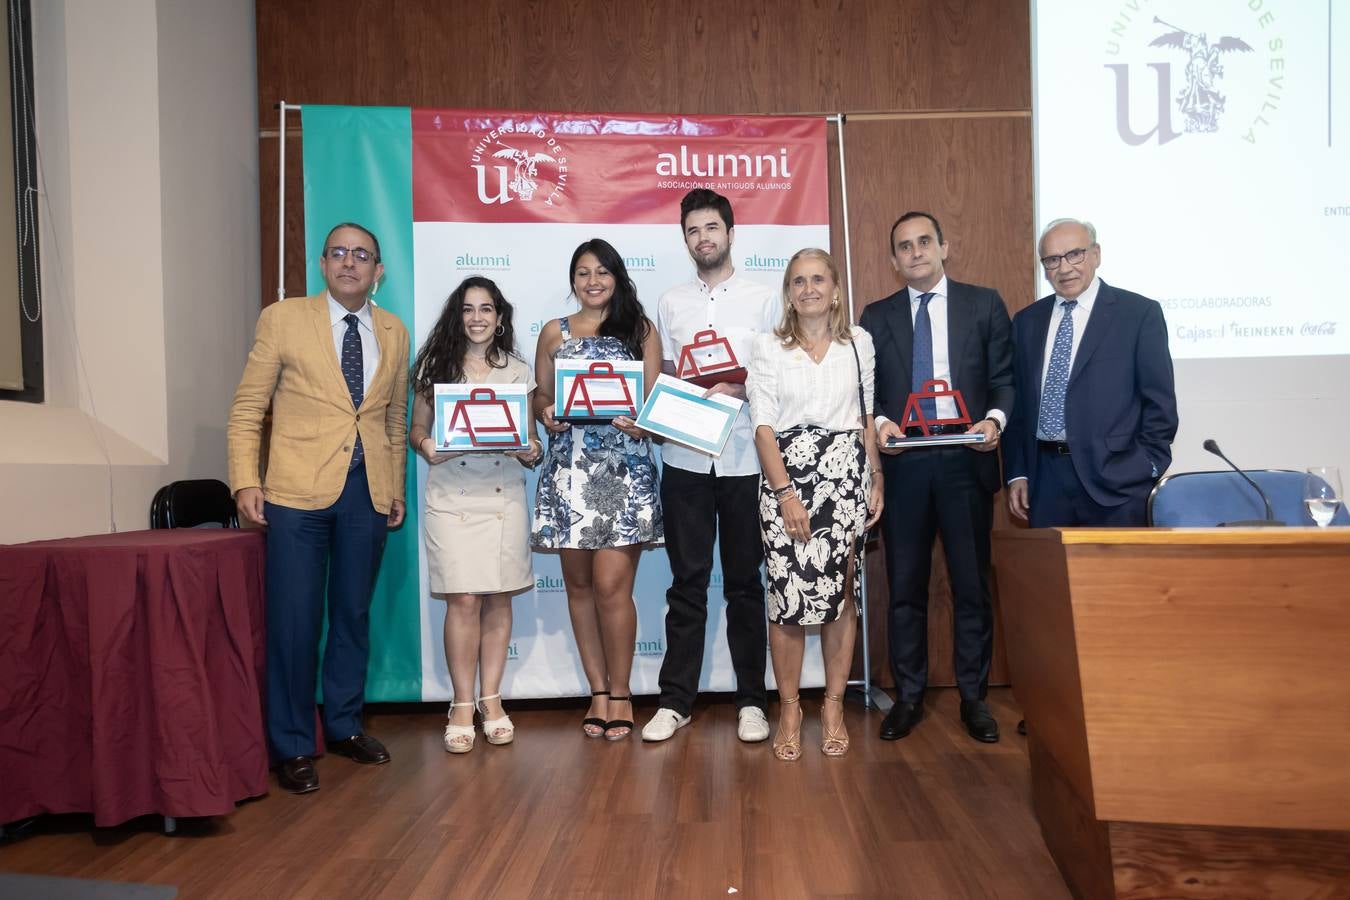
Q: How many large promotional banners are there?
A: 1